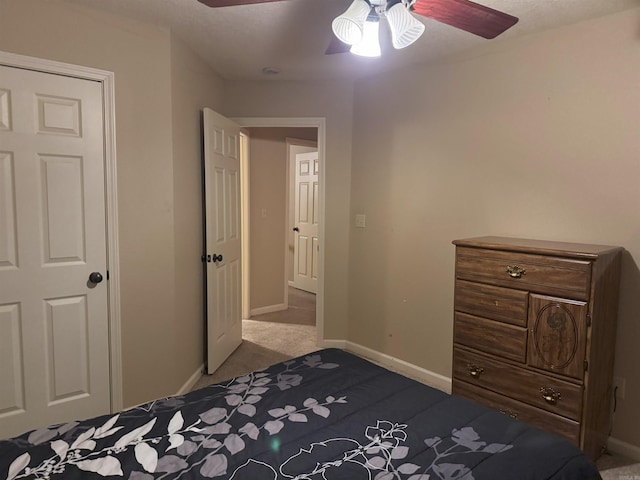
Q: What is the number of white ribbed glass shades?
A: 3